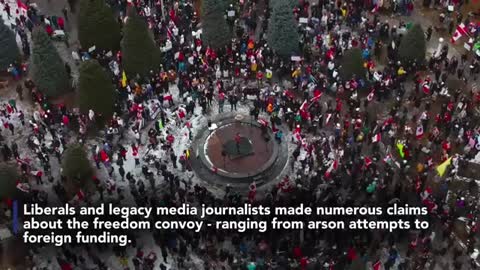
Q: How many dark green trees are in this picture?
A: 11